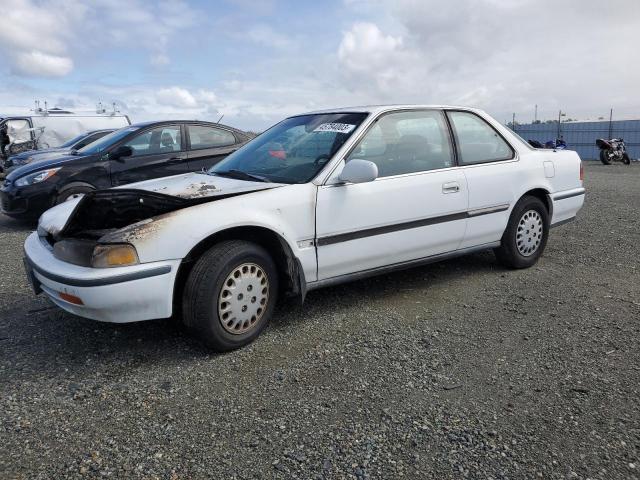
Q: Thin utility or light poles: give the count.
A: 4